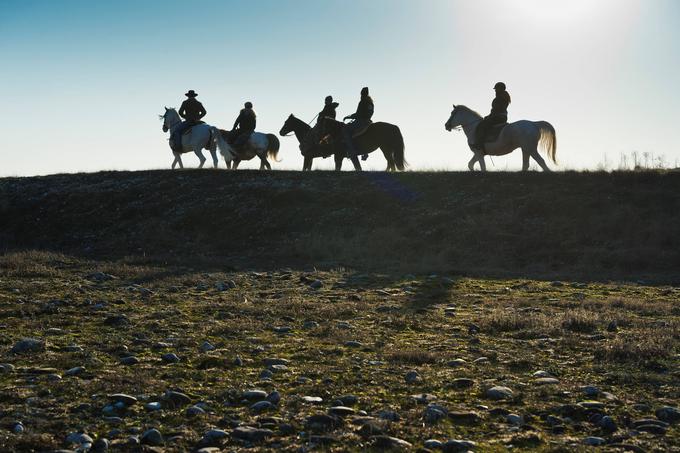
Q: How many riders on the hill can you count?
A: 5